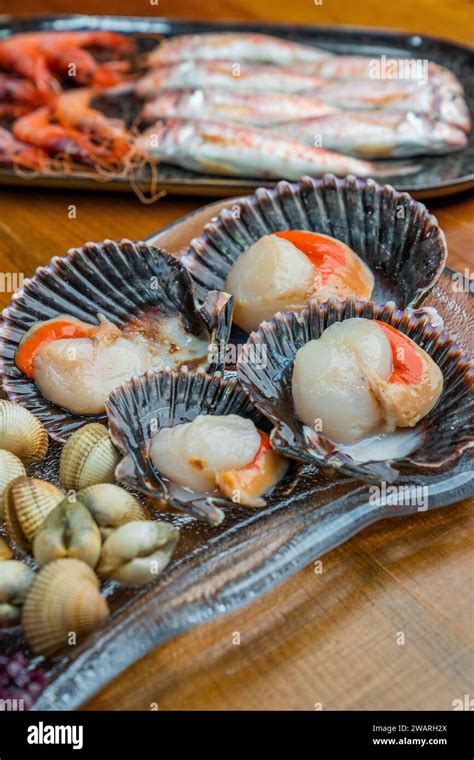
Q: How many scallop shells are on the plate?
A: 4